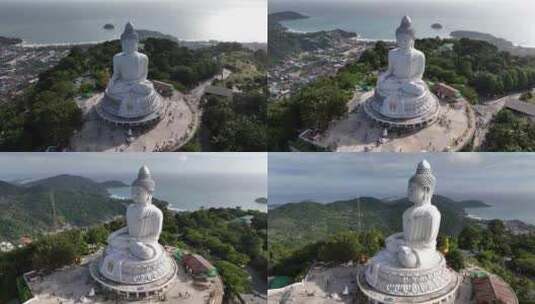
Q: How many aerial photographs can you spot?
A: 4